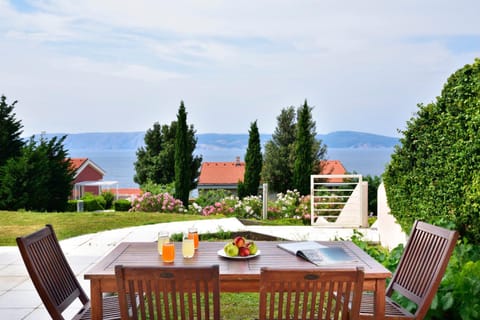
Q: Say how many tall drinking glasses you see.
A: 4